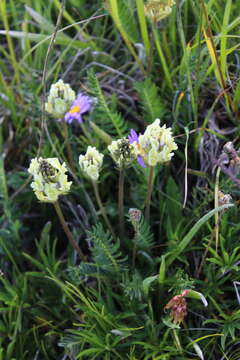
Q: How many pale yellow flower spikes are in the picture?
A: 6